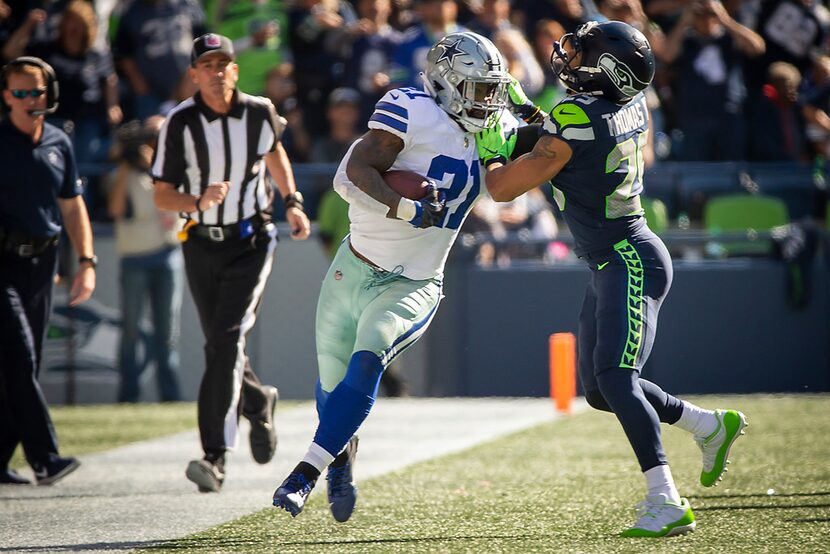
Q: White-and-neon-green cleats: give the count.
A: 2